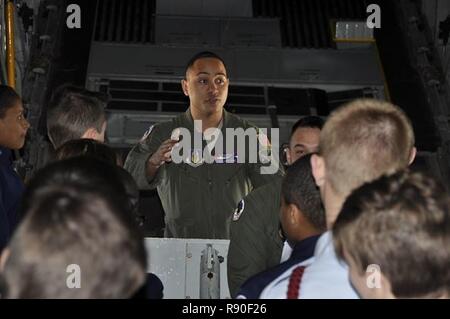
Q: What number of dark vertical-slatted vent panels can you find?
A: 2